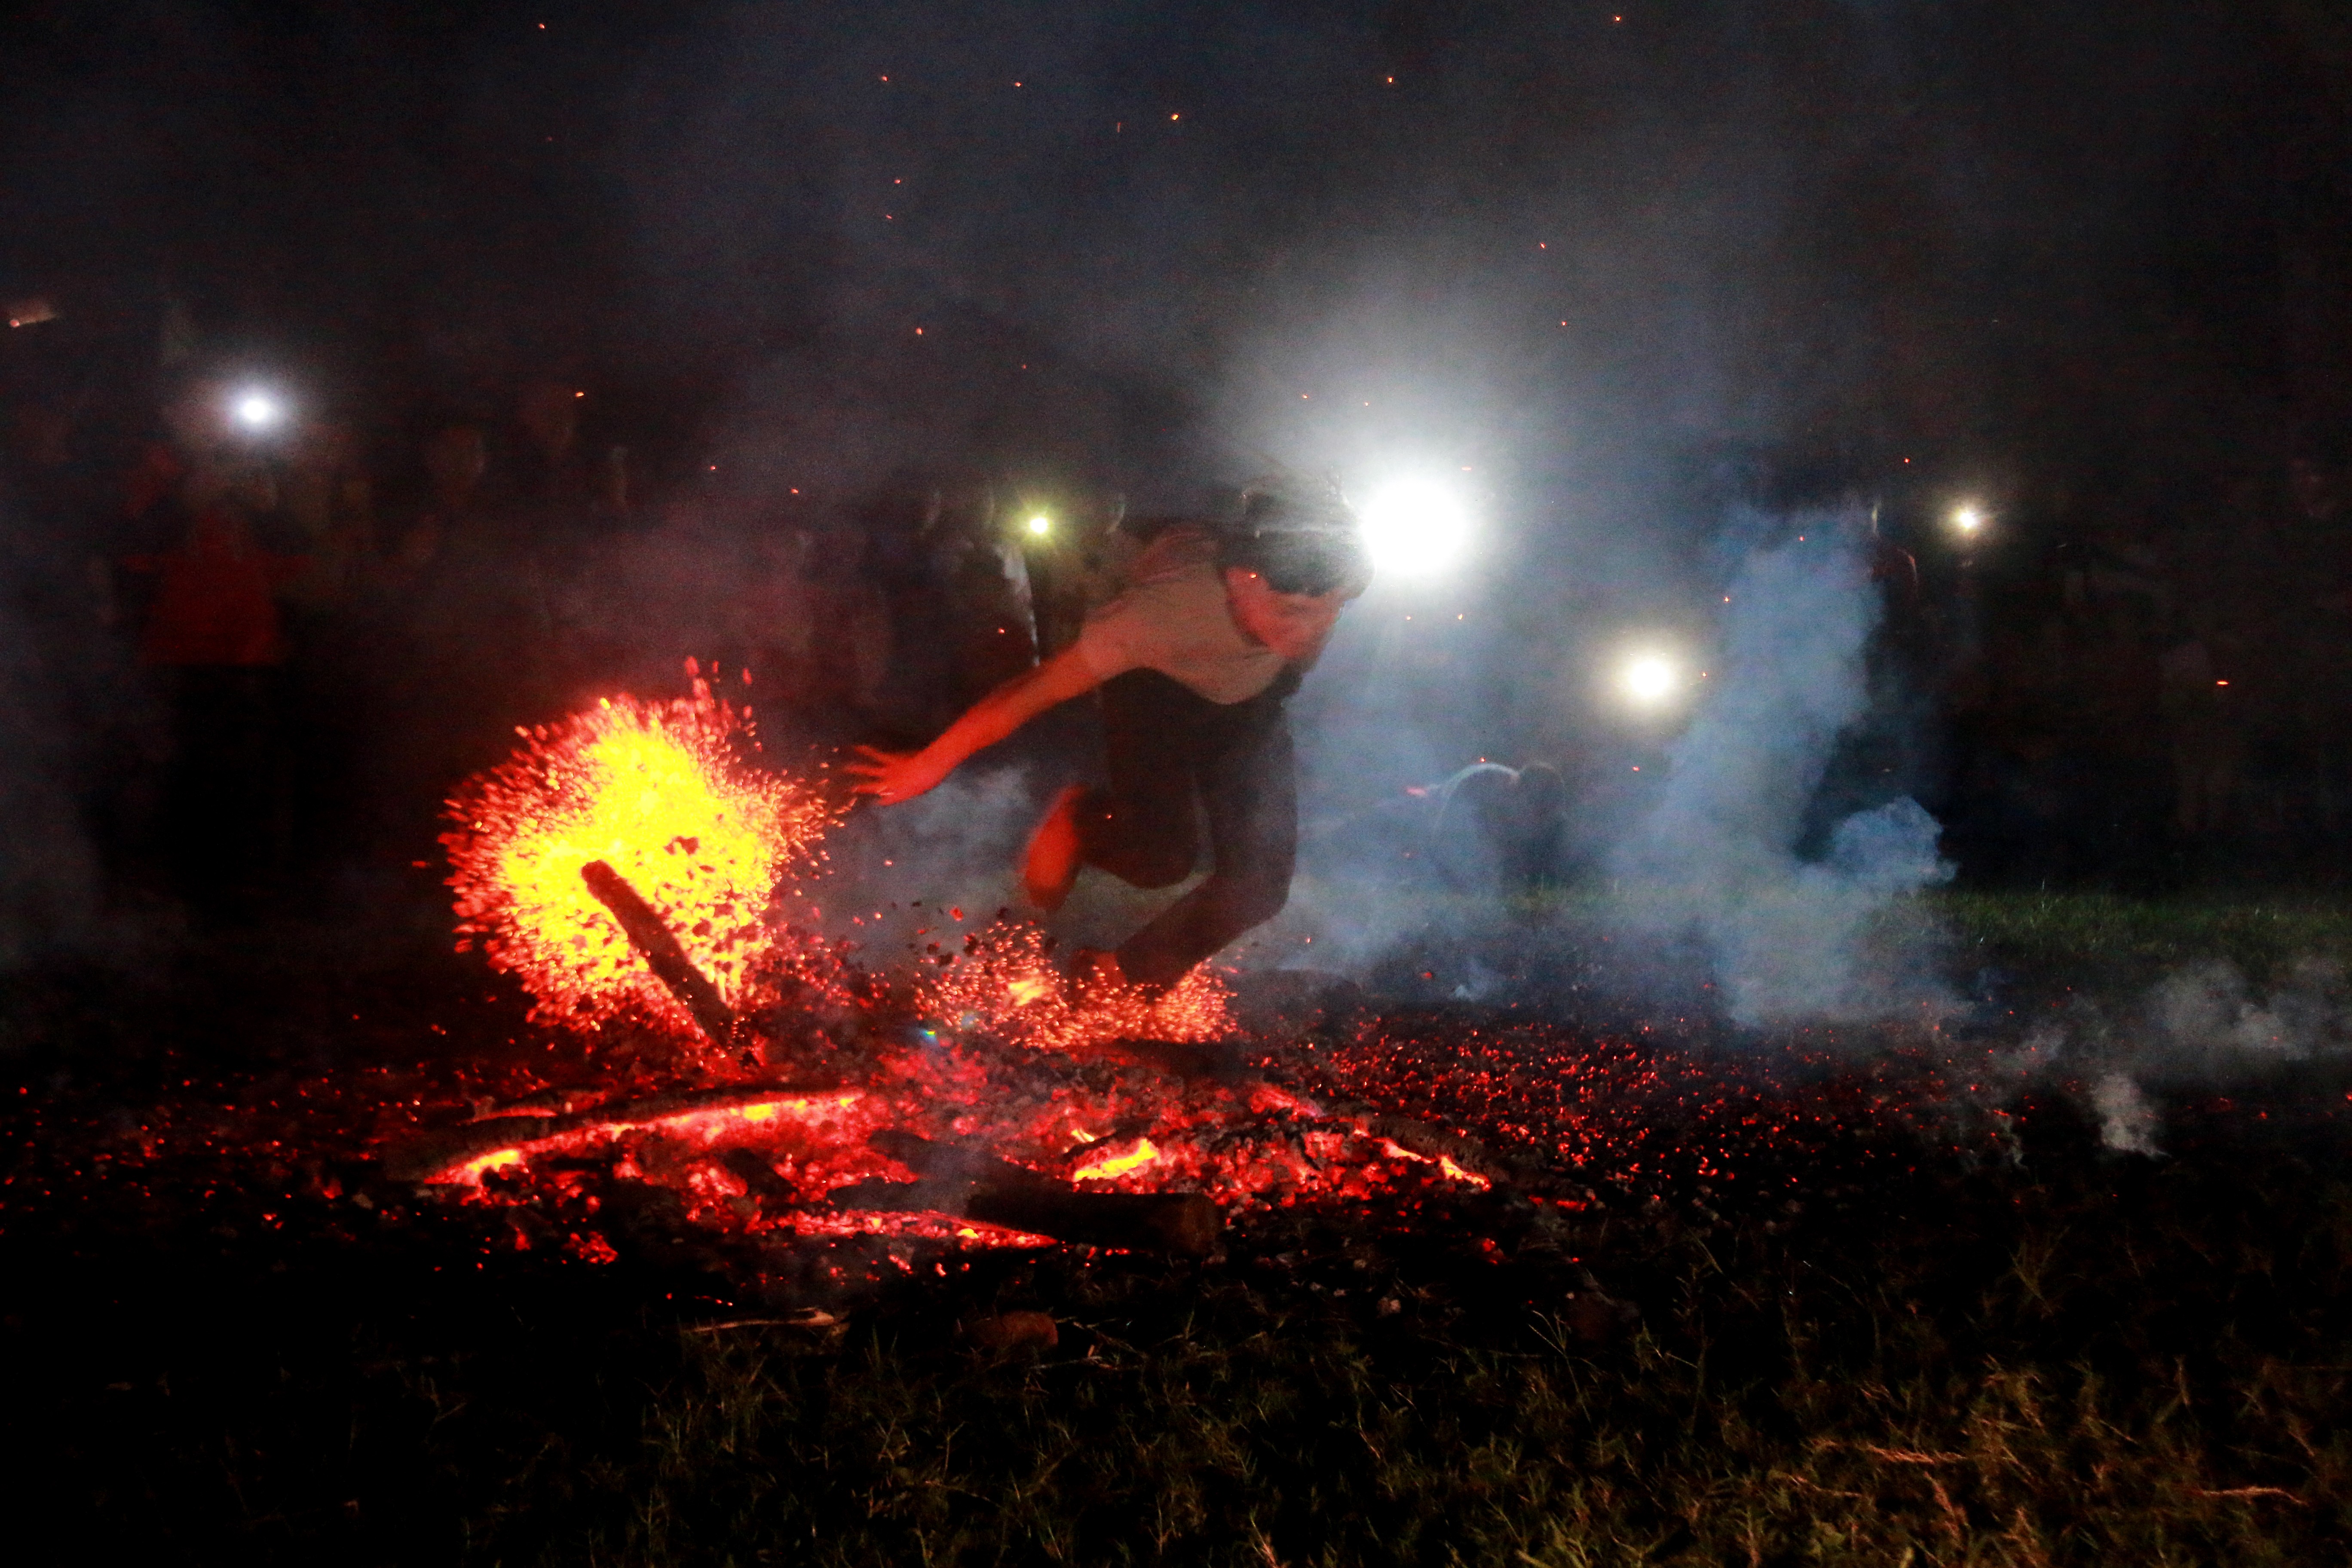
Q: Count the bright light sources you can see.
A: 5